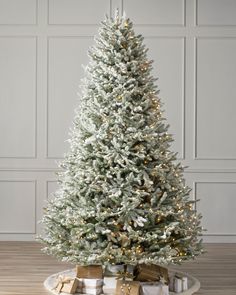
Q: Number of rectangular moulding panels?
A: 11